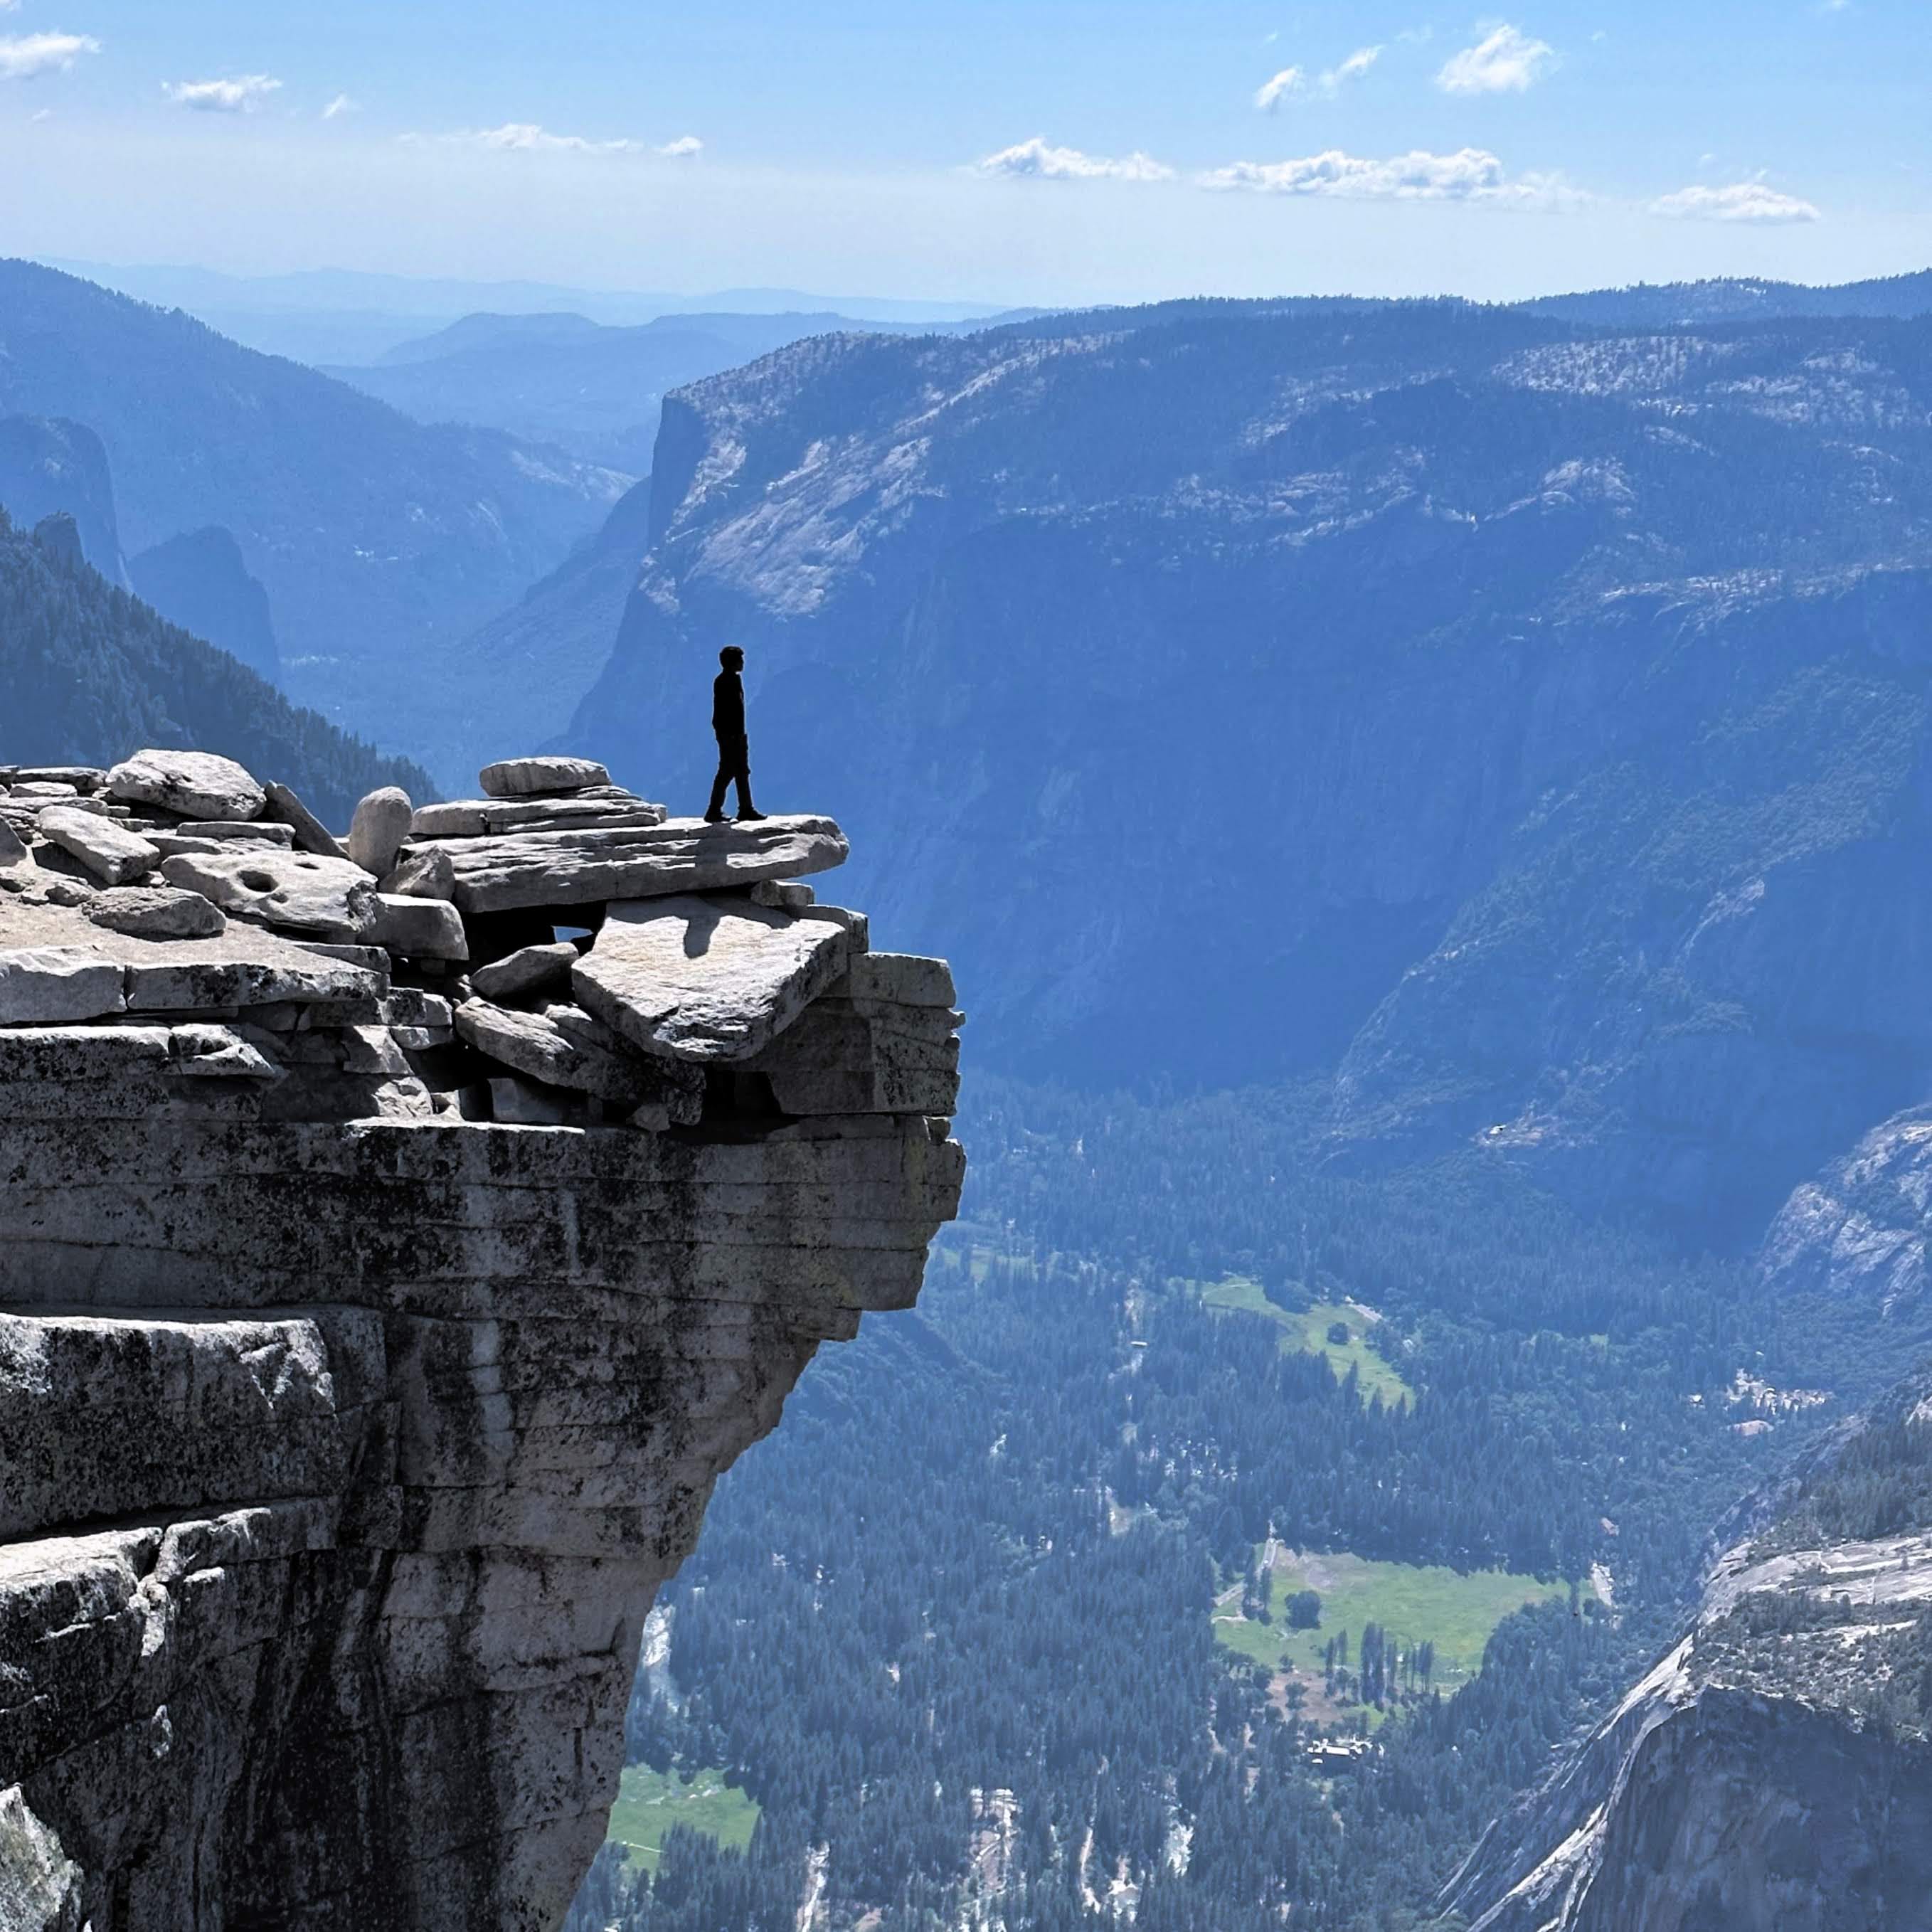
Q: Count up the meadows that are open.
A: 3